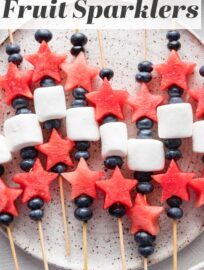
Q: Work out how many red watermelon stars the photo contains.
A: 15